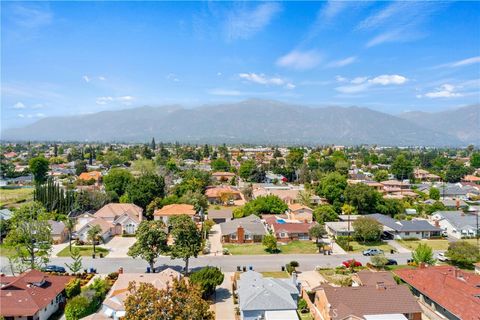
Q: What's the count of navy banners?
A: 0